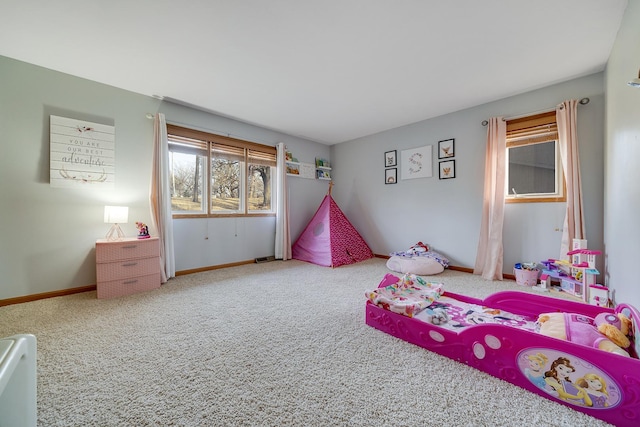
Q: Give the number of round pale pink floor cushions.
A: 1